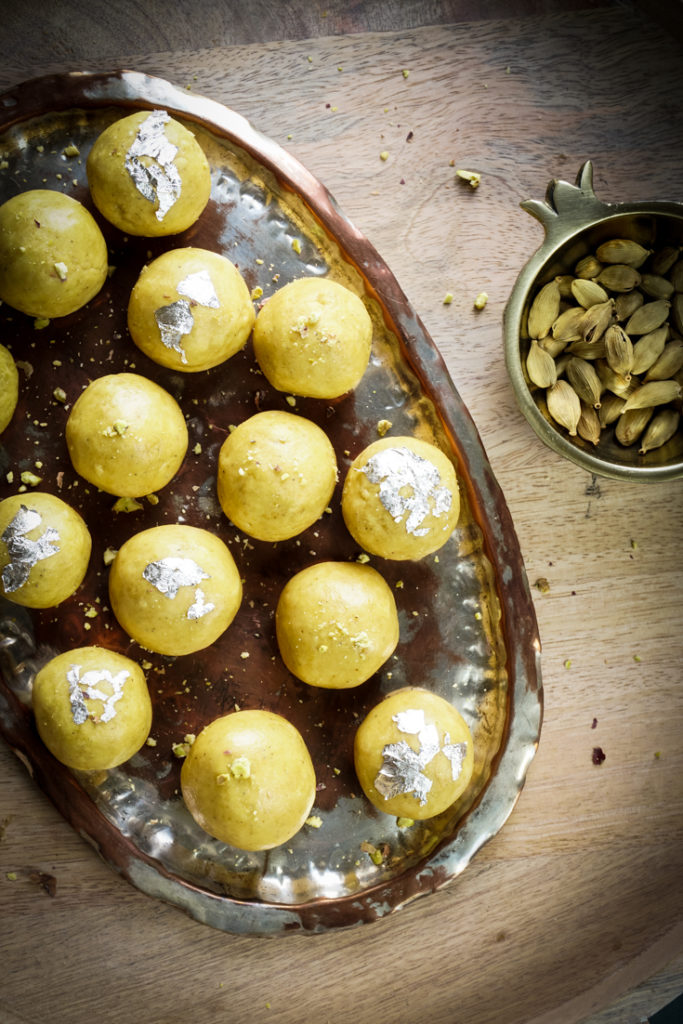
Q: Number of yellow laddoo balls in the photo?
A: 14